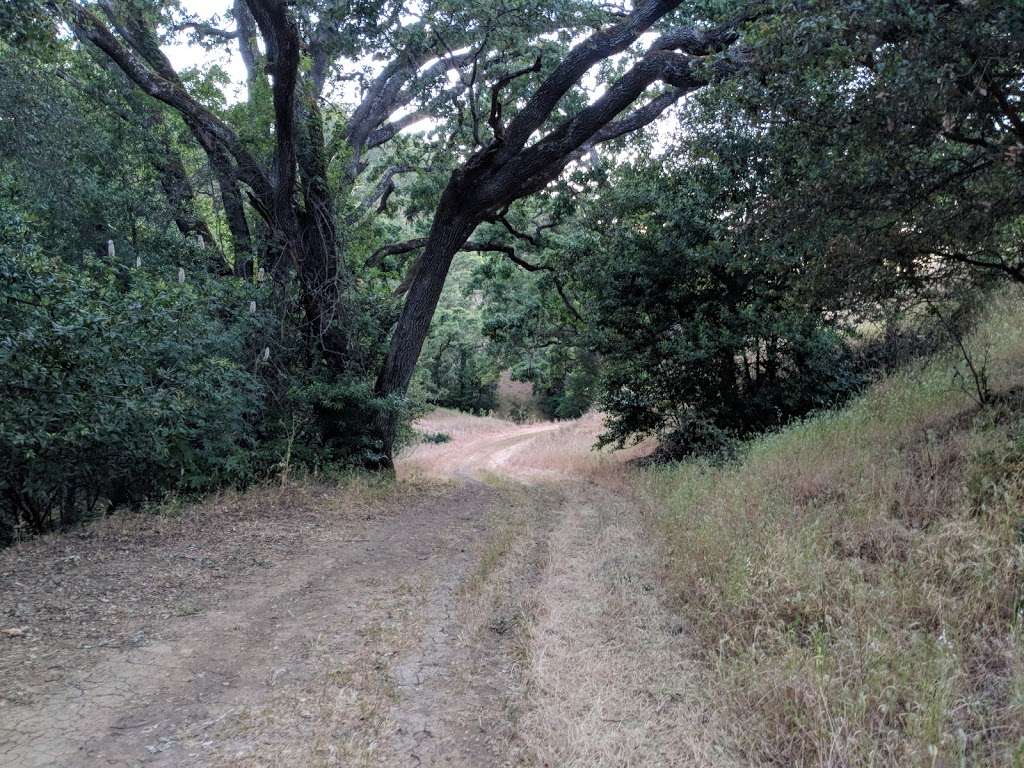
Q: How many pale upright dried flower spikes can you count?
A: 7